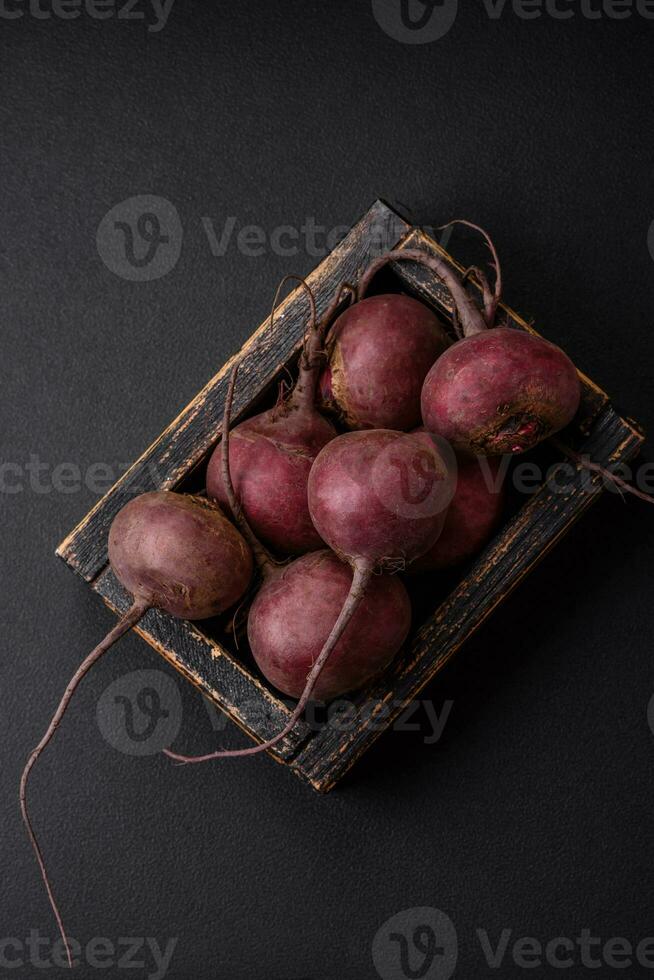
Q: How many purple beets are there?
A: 7